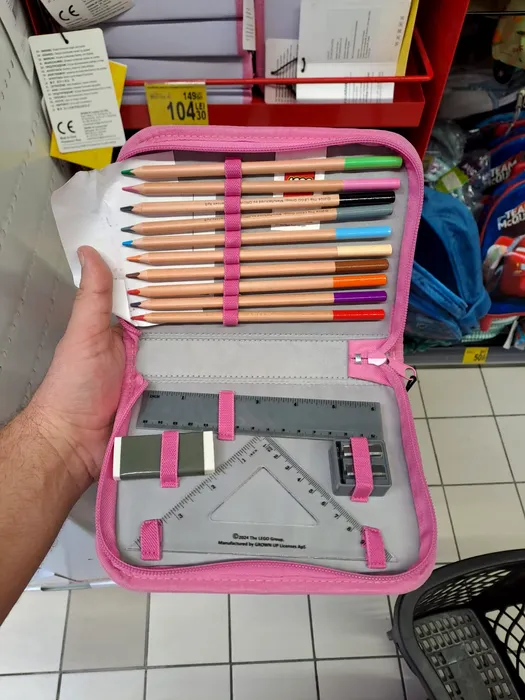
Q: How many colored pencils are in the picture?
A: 10